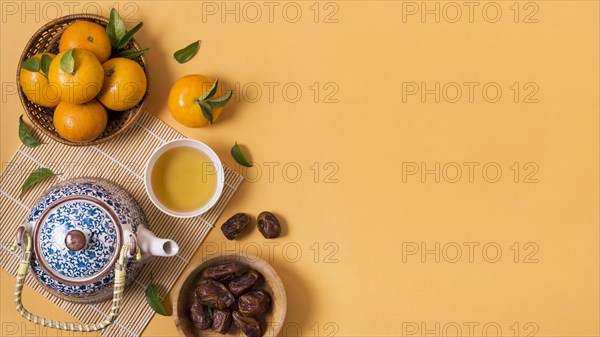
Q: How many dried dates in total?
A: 9